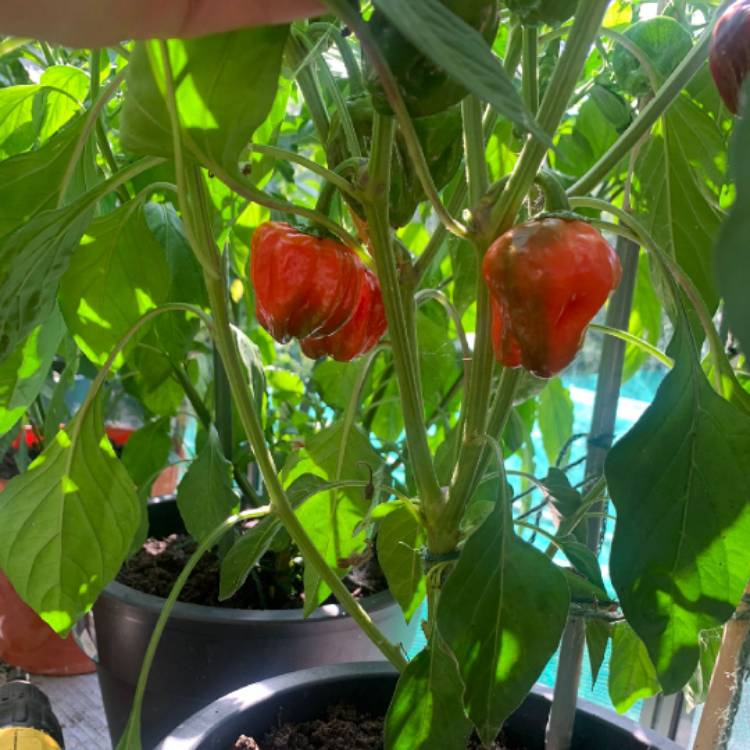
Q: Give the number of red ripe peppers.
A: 3